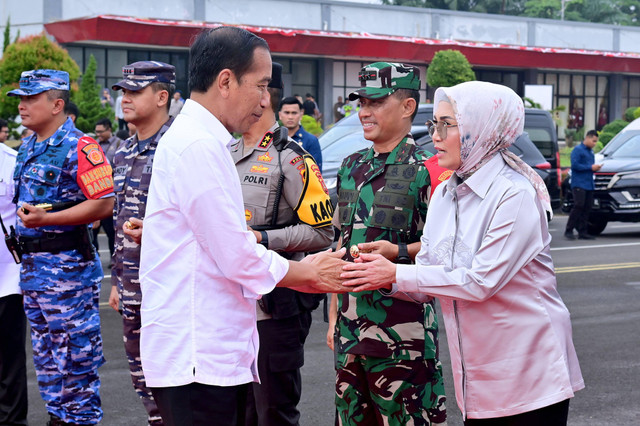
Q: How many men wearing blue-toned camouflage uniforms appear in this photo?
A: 2